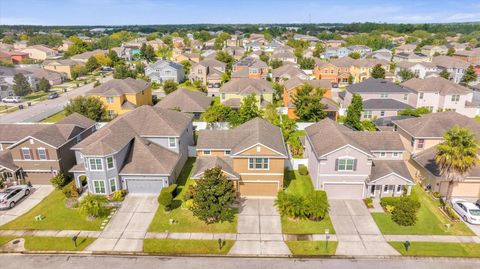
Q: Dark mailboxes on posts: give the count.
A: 3